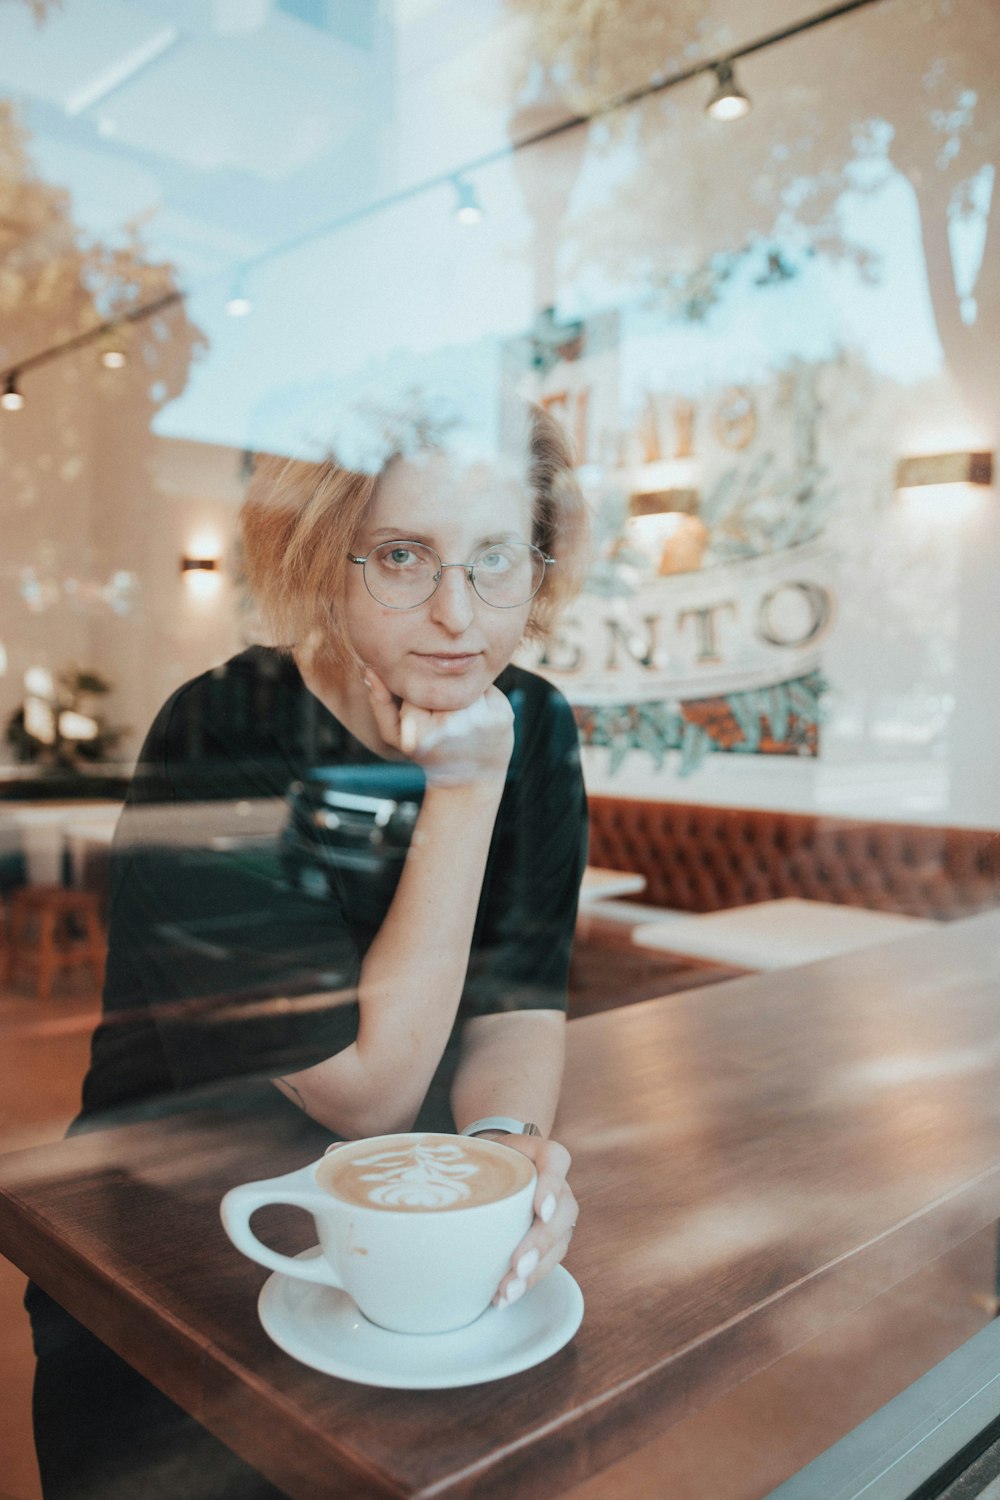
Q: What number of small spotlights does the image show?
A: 5